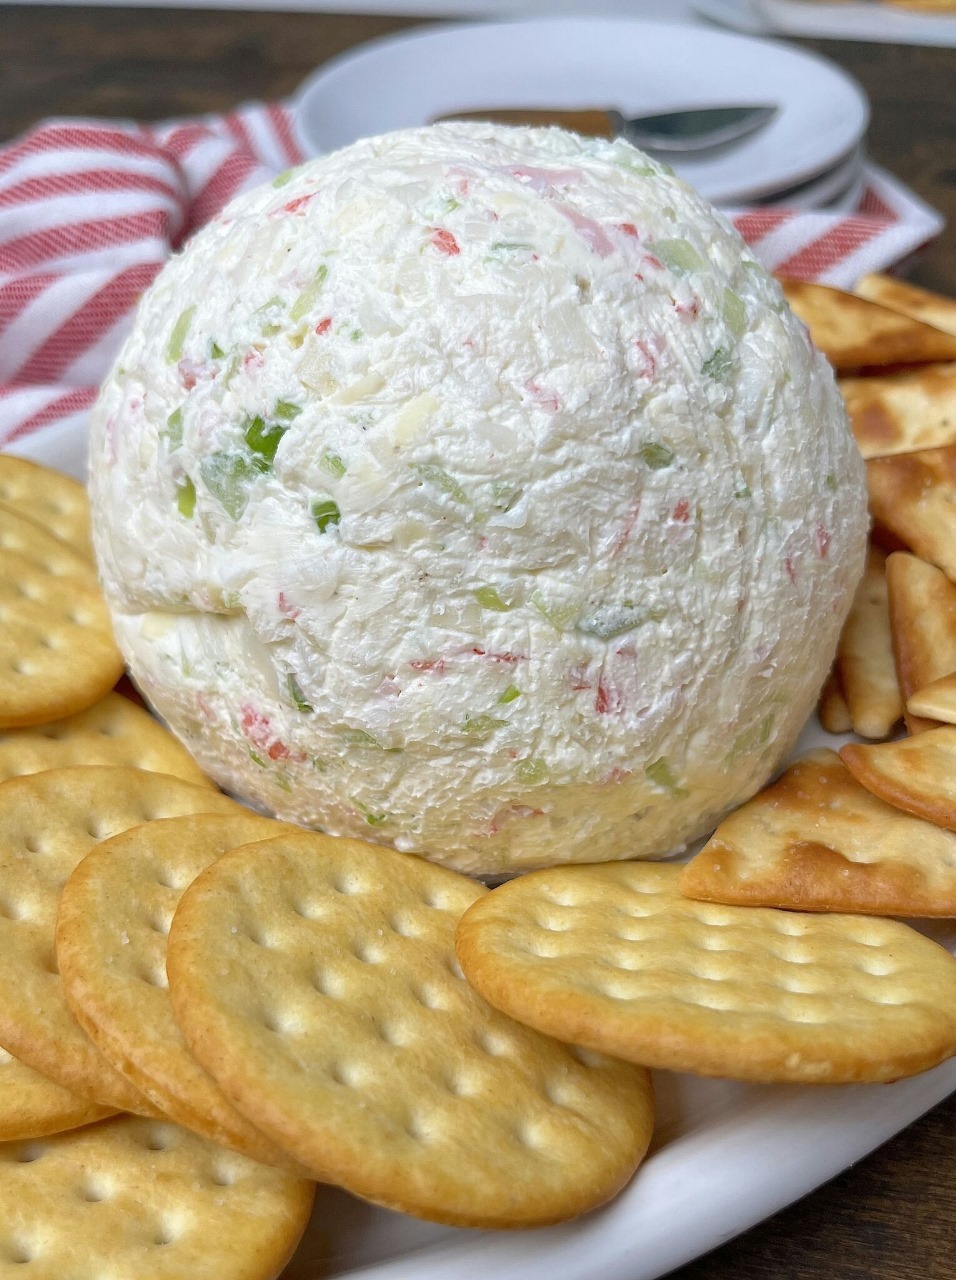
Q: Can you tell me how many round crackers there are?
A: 9